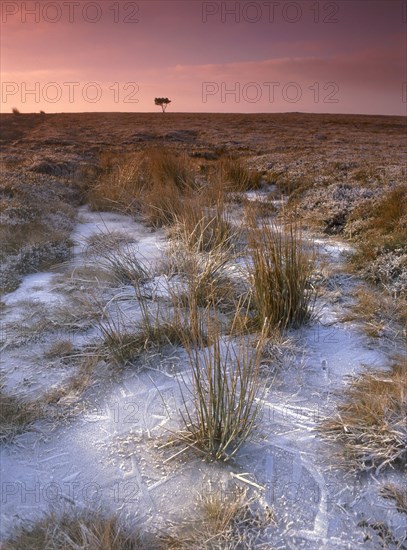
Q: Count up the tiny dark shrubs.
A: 2